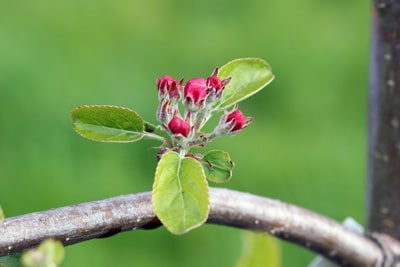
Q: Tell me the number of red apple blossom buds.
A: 5